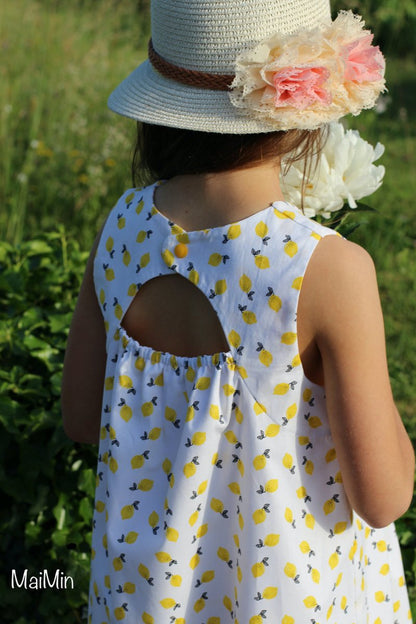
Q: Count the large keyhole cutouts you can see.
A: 1